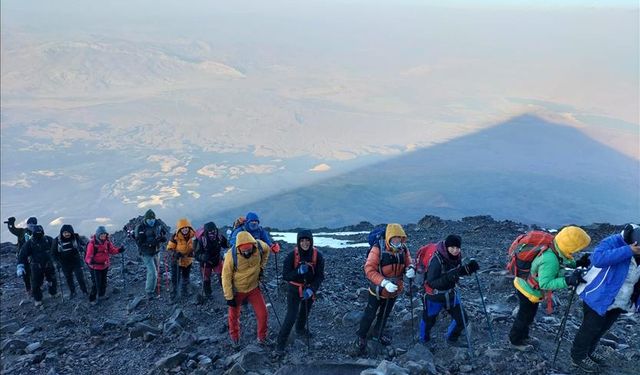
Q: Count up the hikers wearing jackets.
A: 14